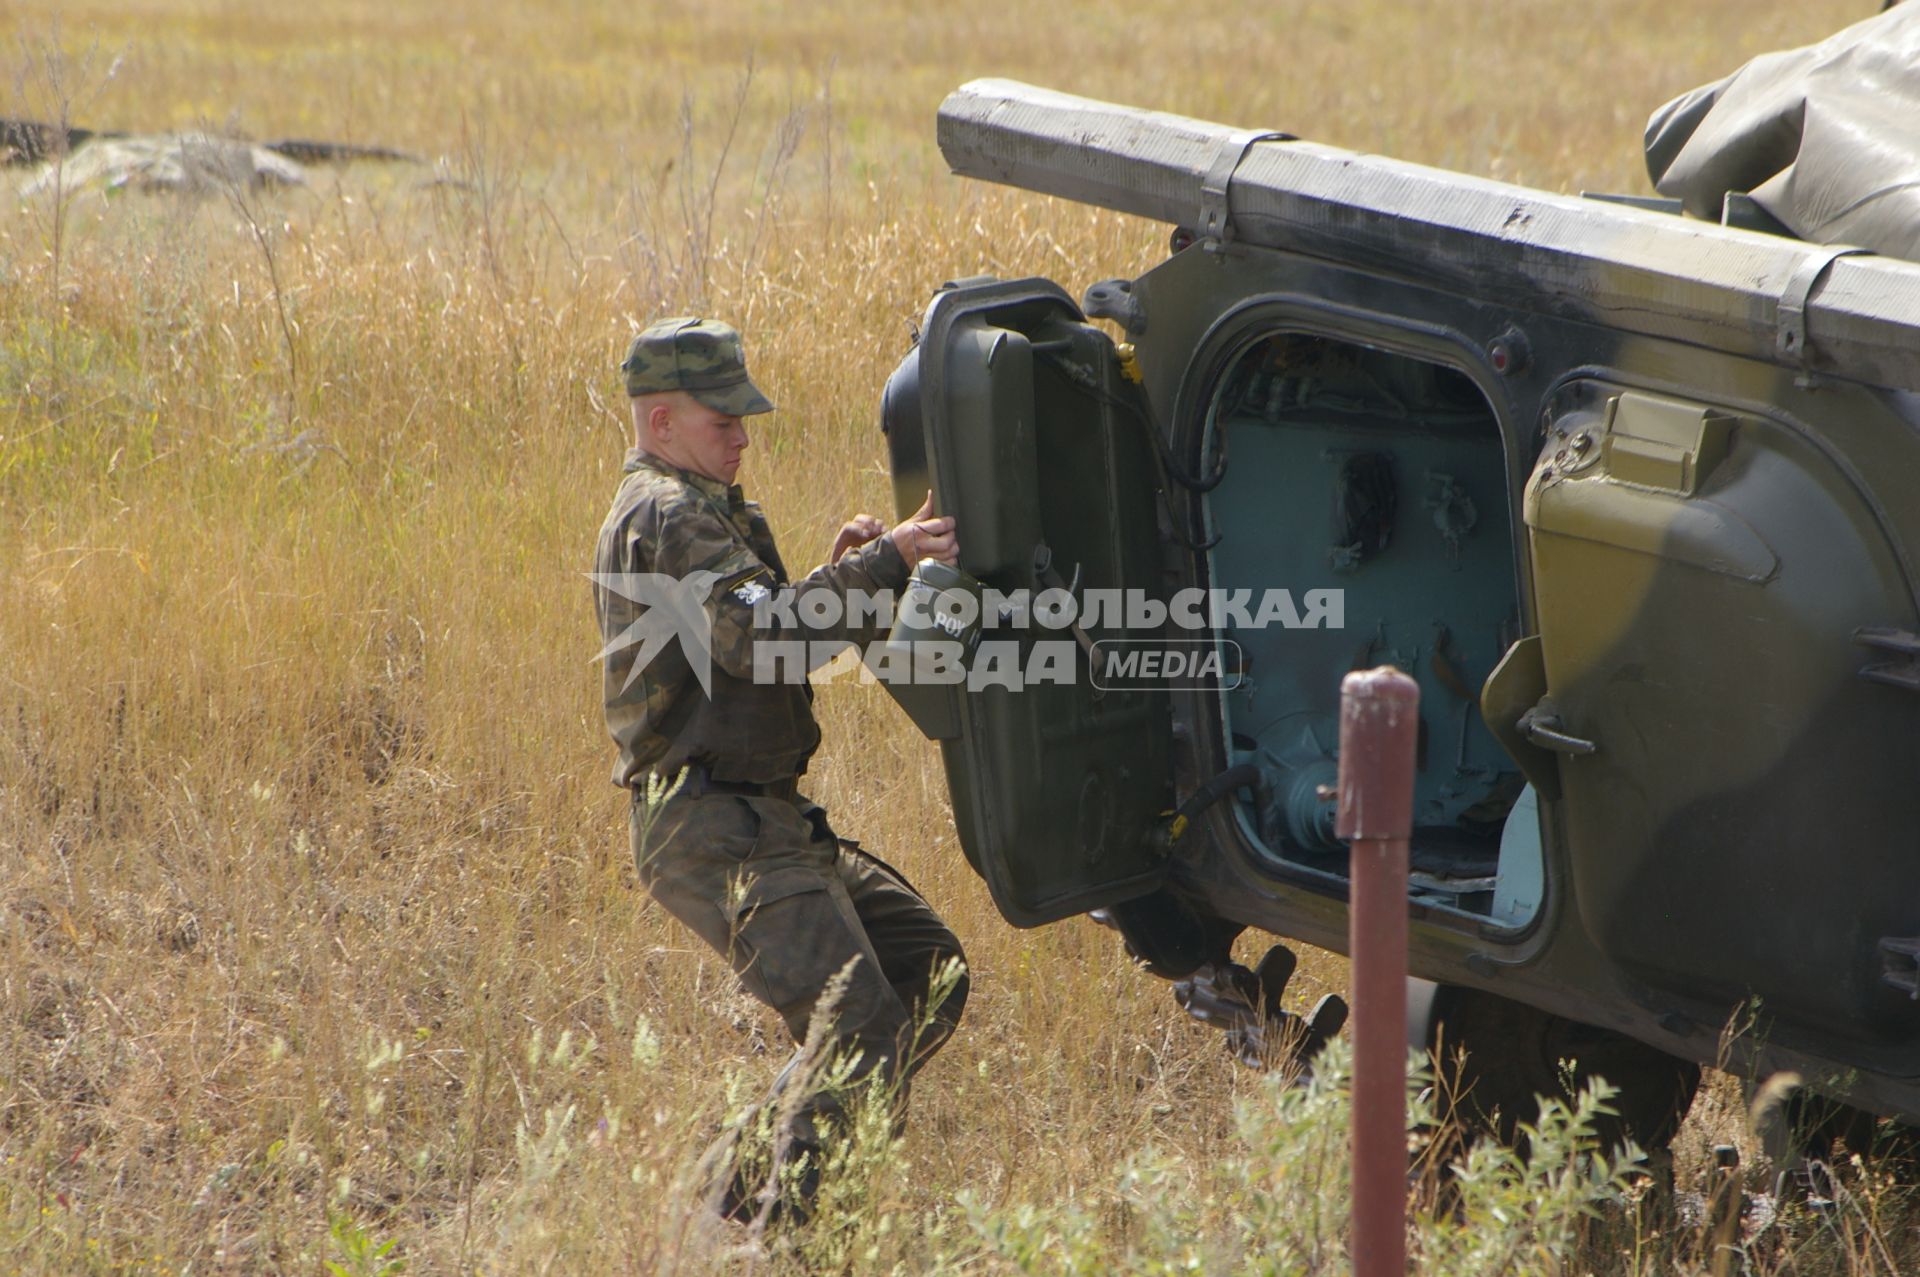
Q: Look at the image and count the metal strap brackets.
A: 2